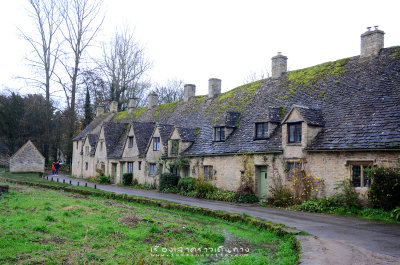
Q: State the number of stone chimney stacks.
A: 8